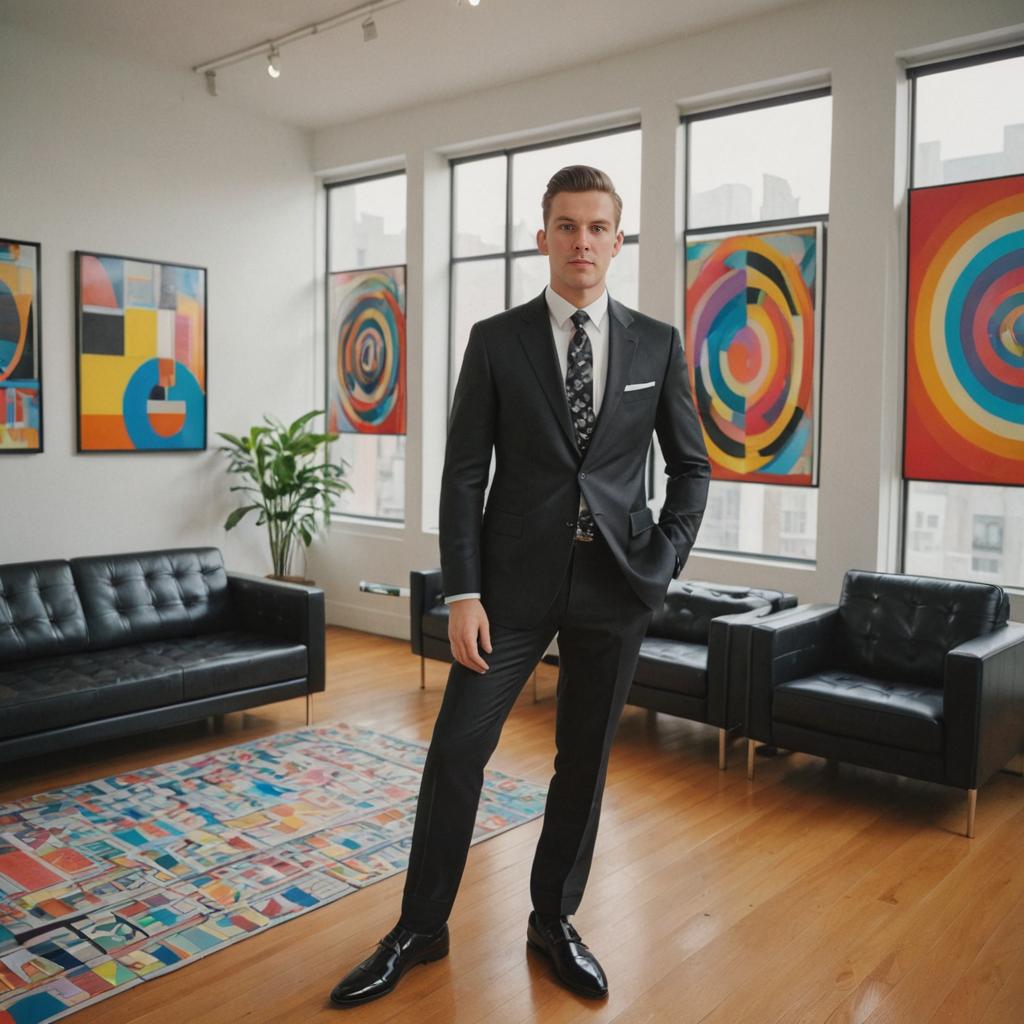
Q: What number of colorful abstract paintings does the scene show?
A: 5